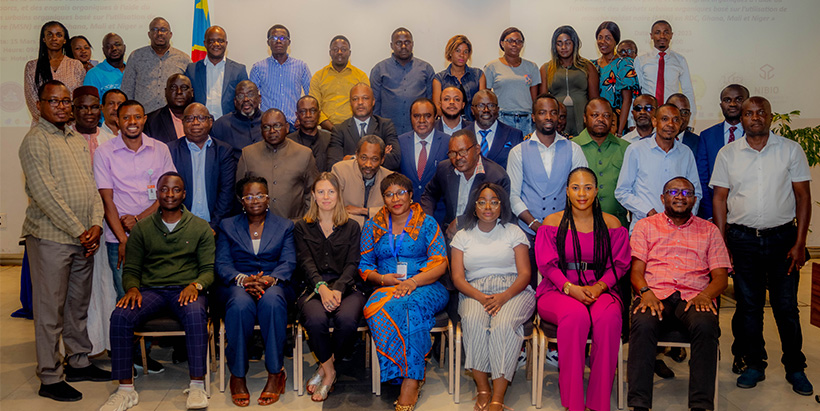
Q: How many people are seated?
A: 7